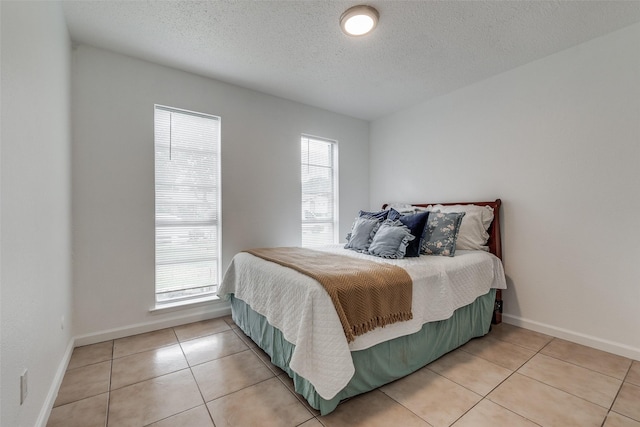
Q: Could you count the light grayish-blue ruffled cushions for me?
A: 2